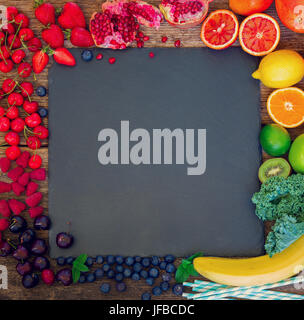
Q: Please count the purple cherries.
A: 11